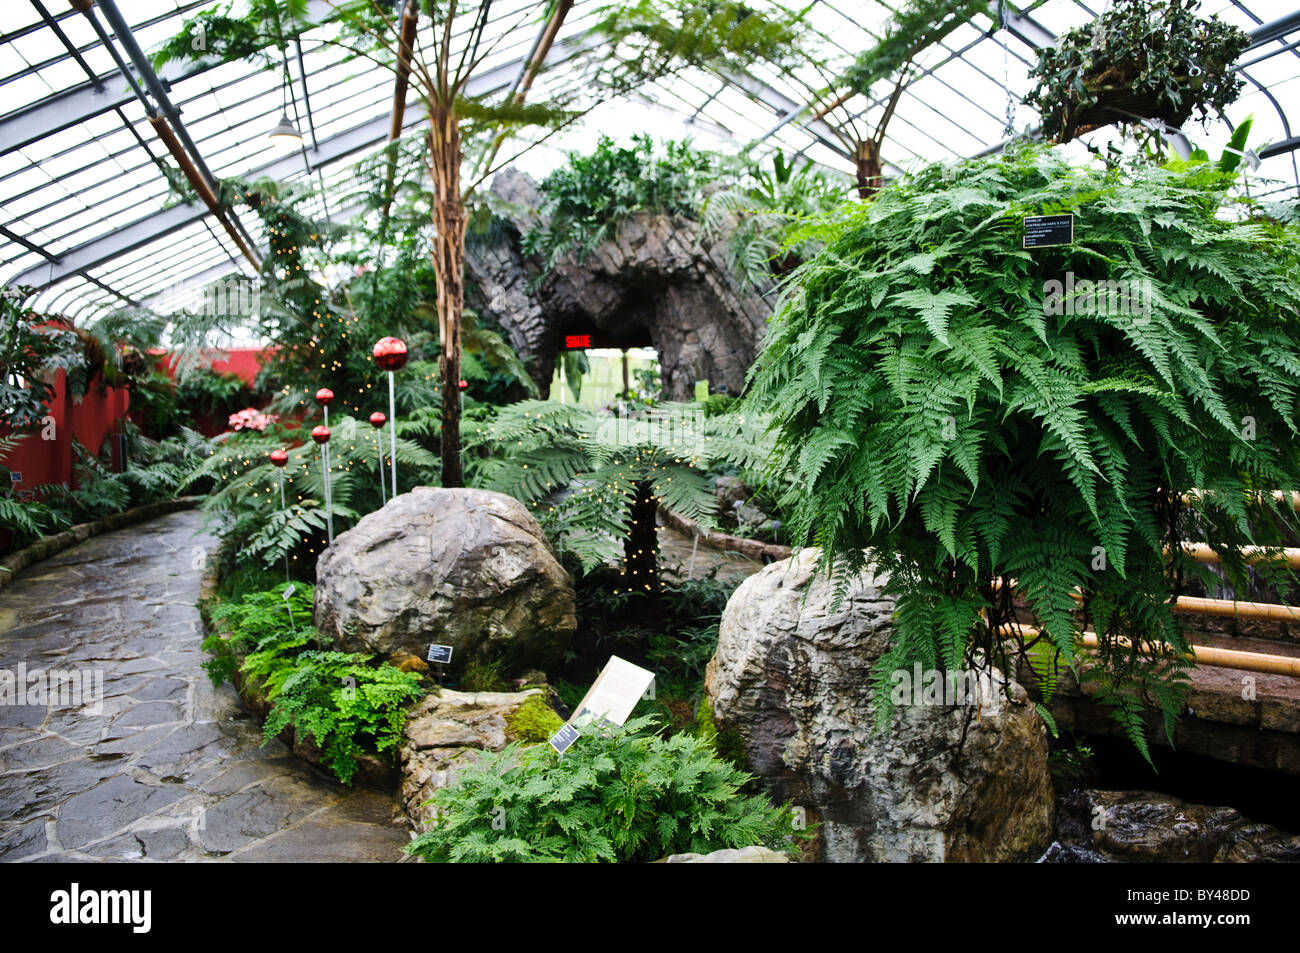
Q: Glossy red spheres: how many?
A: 6